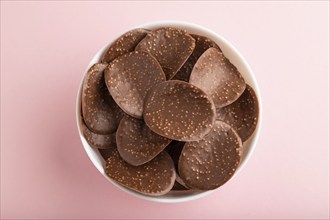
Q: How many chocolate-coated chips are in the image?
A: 12